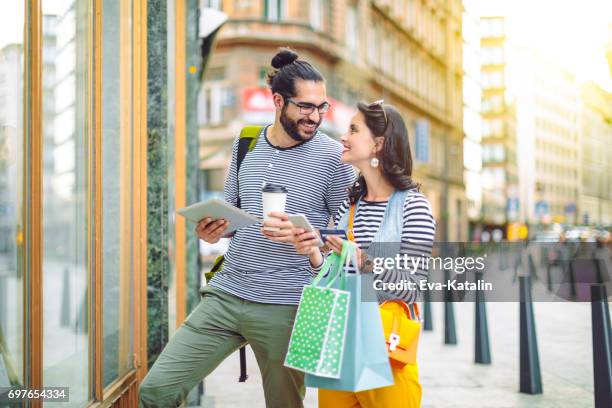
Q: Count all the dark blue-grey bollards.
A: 5